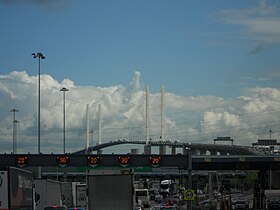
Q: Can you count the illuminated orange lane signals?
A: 5